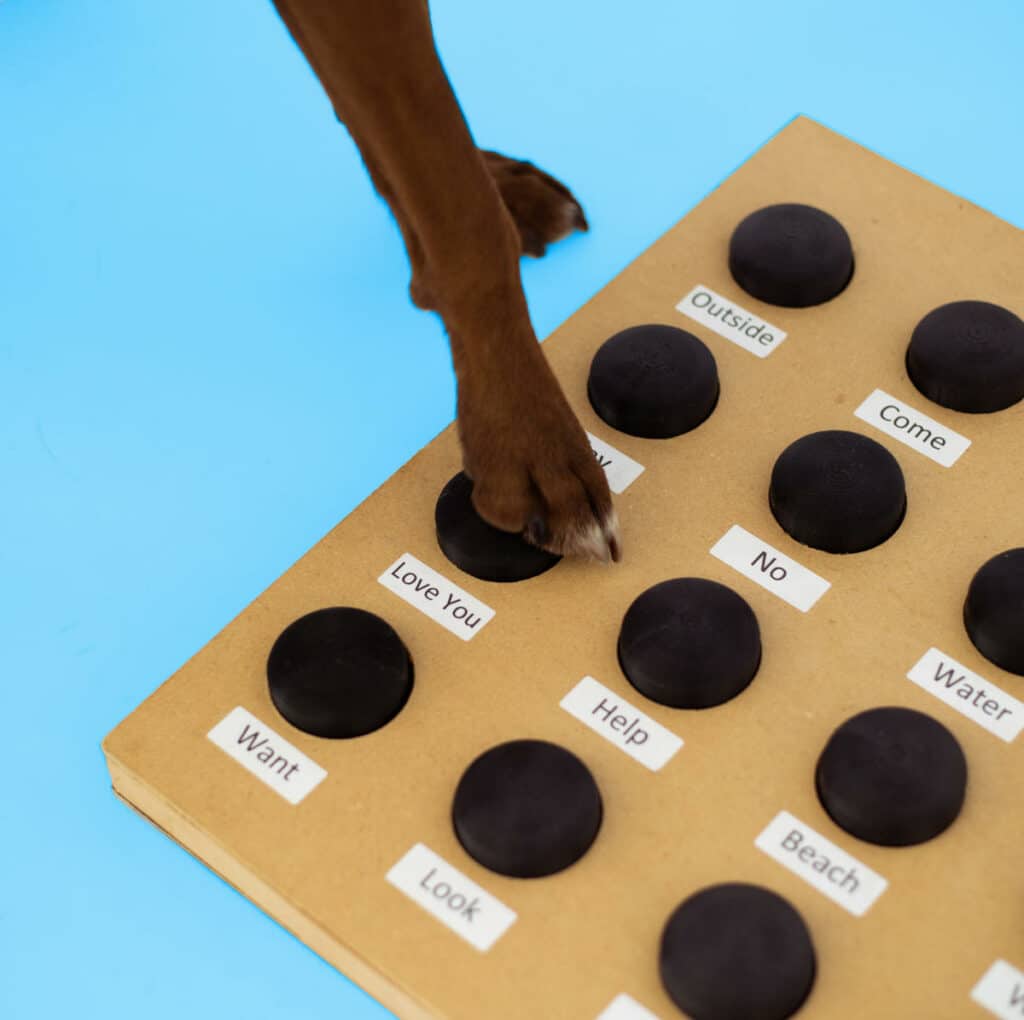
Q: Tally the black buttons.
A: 11